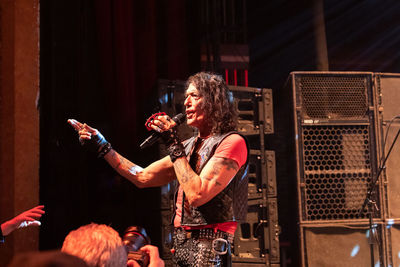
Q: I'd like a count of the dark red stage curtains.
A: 1